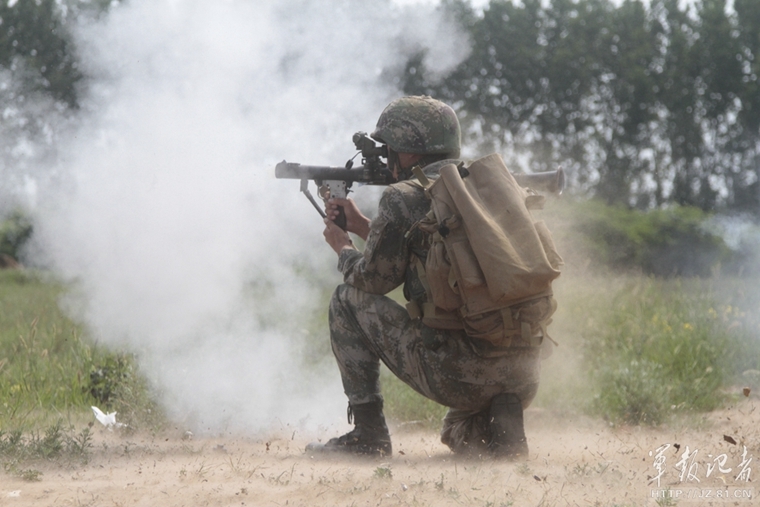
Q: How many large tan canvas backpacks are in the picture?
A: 1